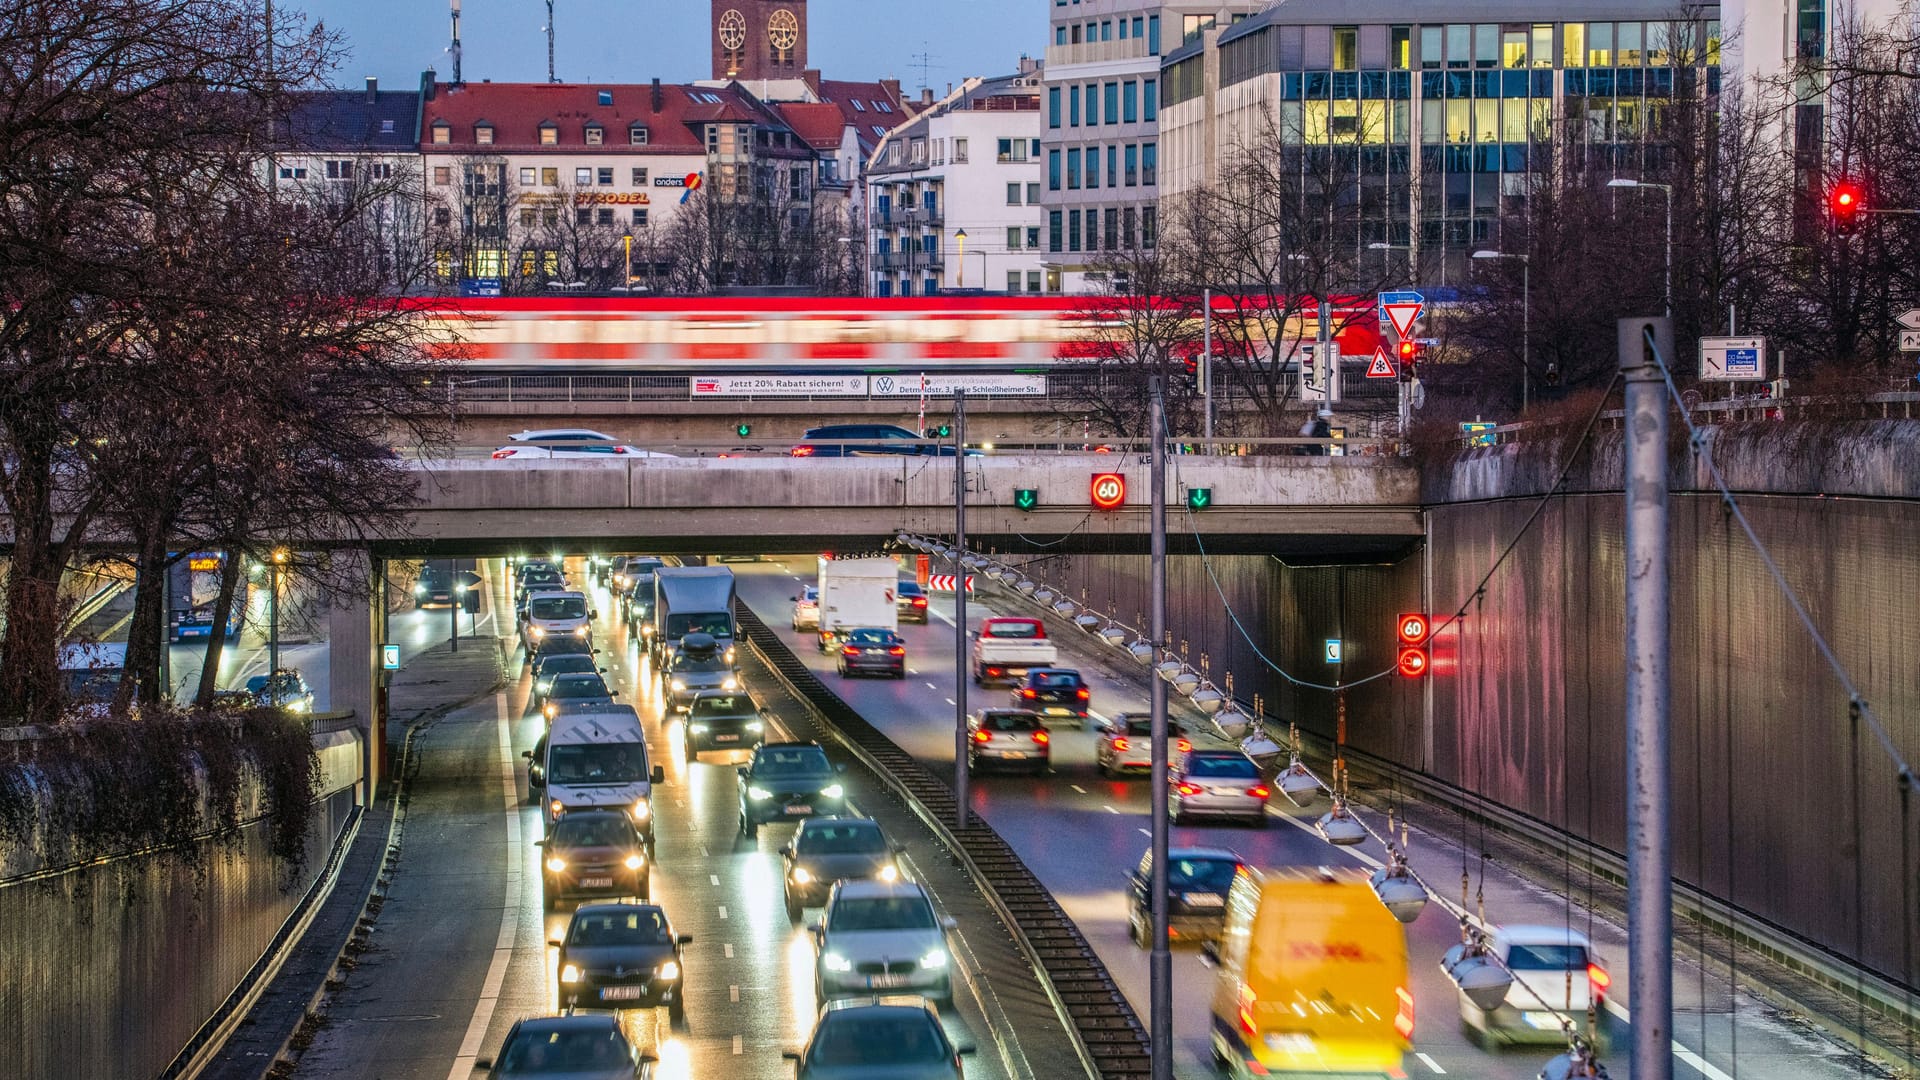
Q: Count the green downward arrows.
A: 4